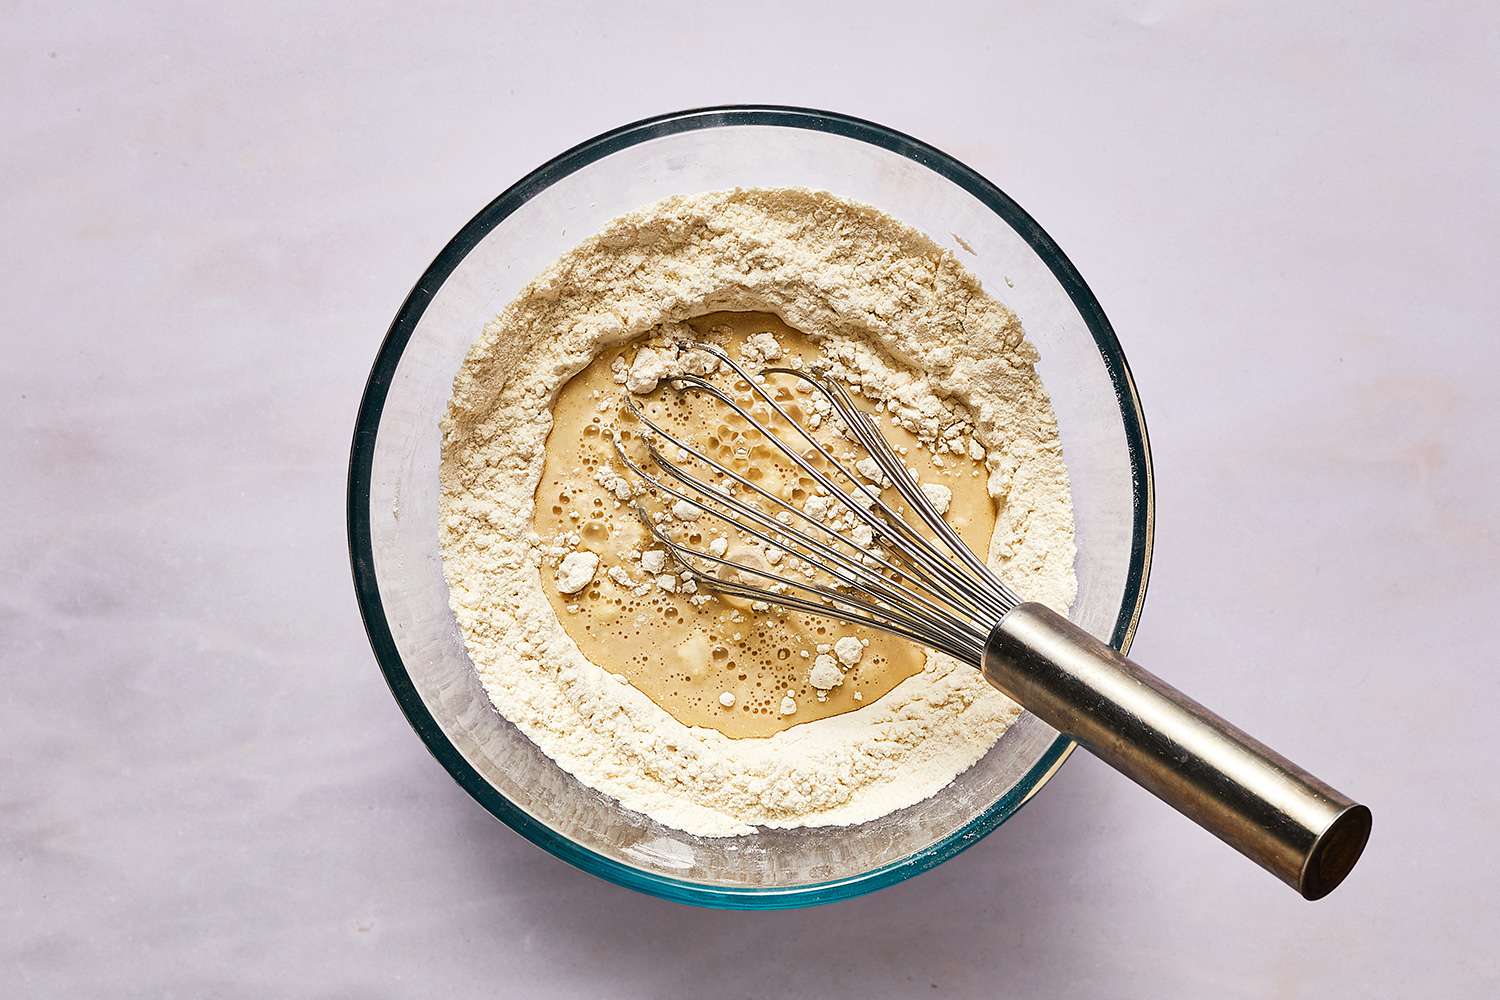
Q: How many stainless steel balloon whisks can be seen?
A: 1